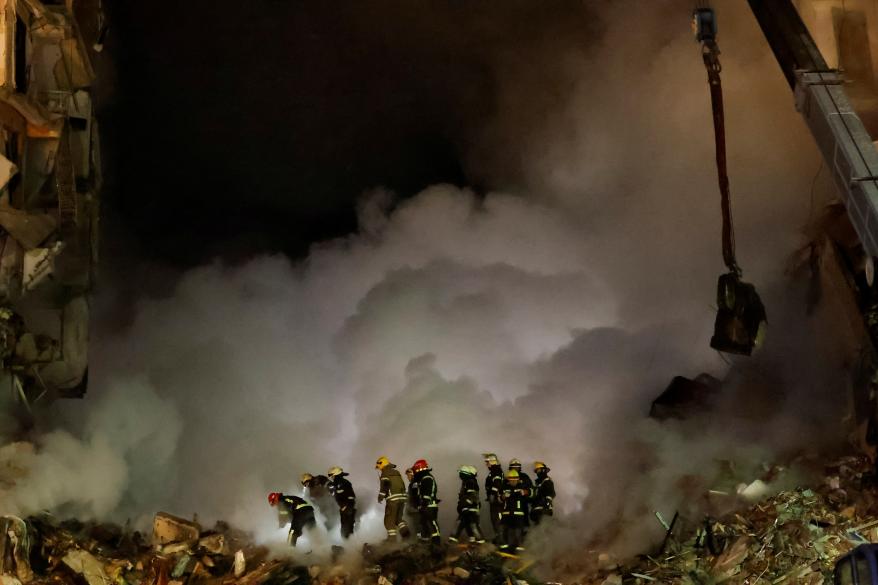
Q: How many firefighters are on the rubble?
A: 11